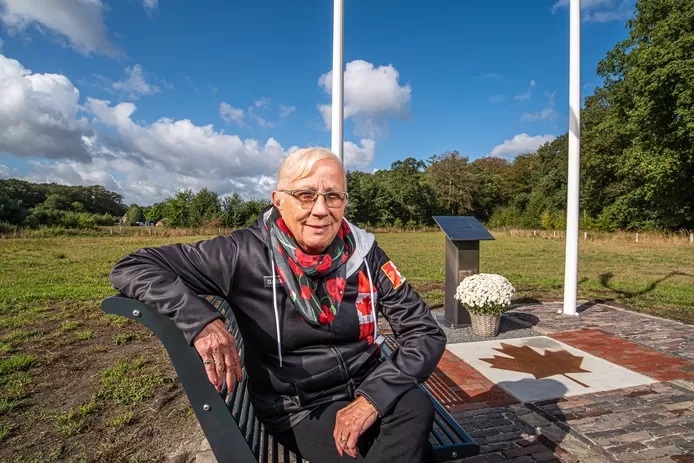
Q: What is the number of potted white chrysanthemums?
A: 1